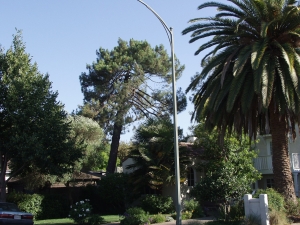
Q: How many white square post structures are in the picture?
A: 2